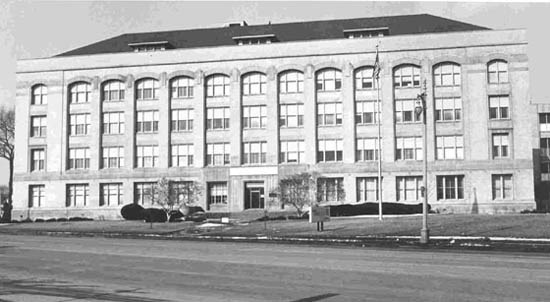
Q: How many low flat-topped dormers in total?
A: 3